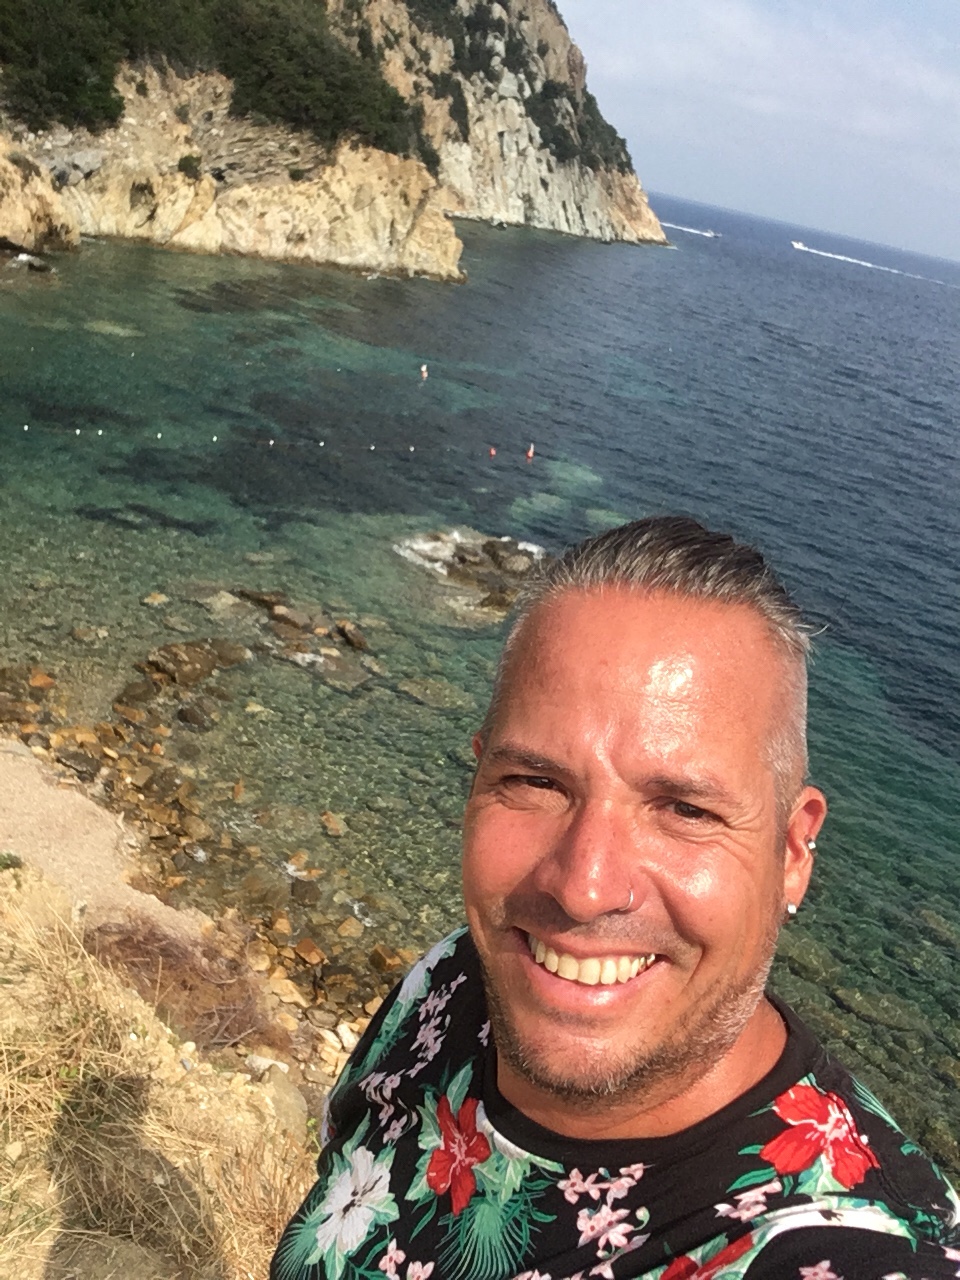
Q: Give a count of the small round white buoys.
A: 9